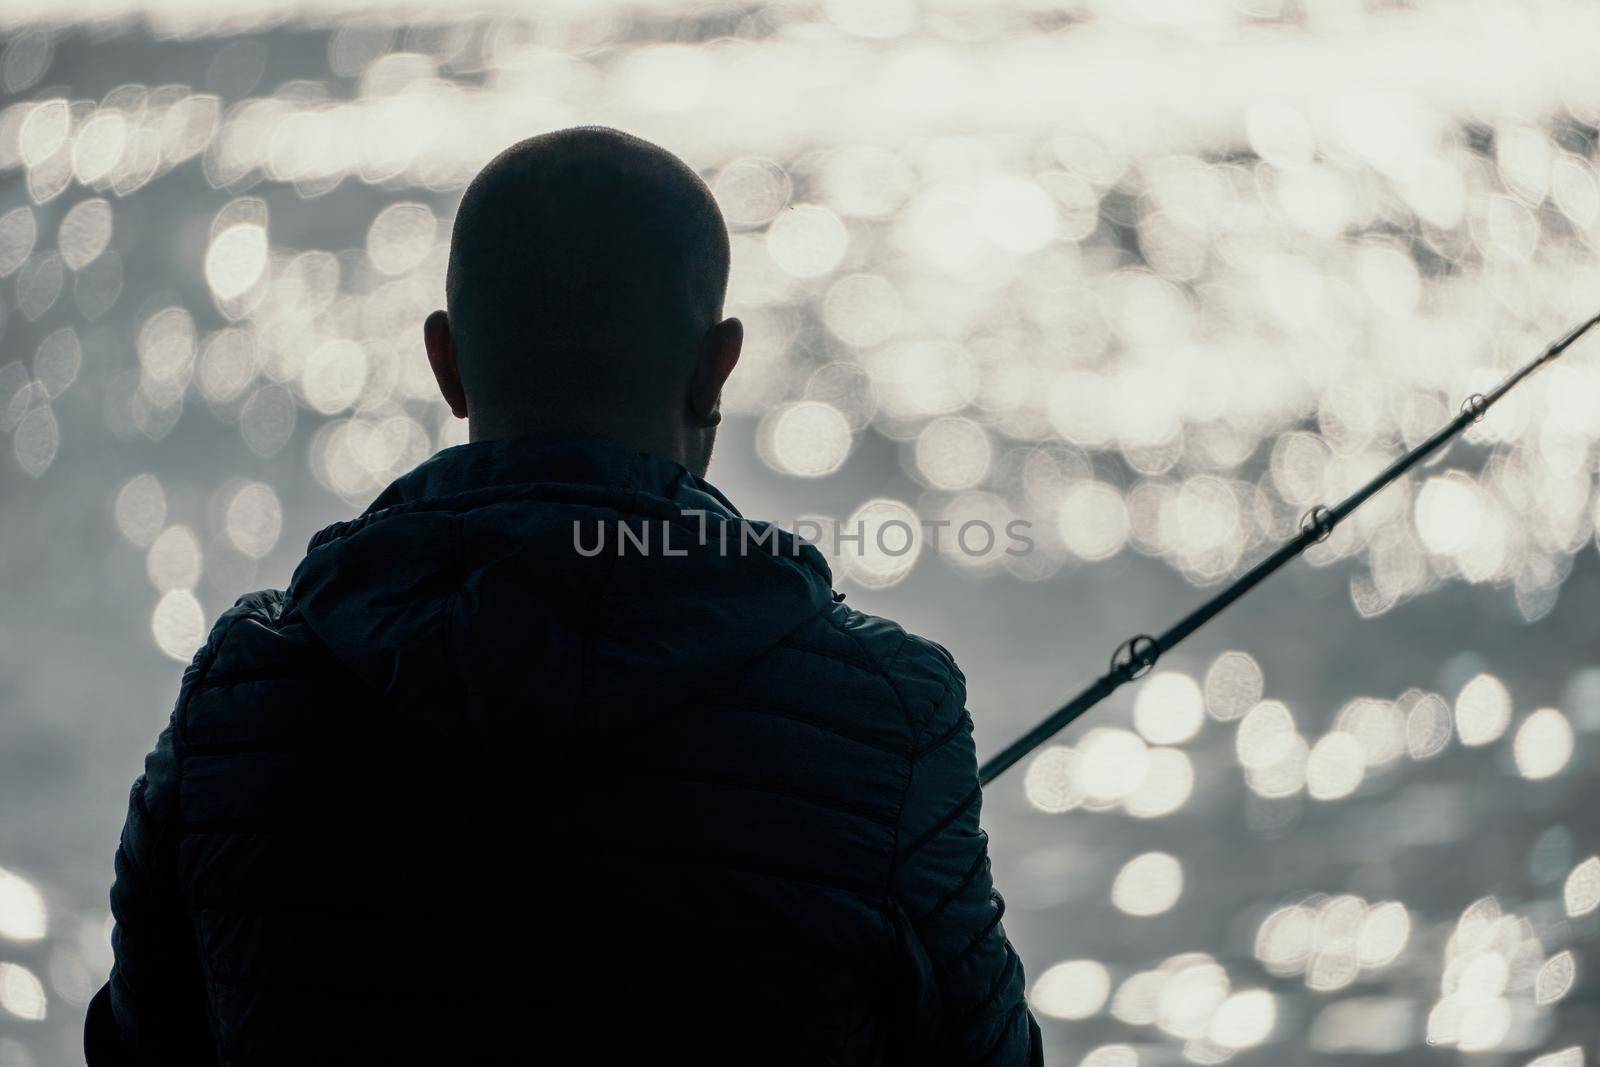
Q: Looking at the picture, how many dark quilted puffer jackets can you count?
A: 1